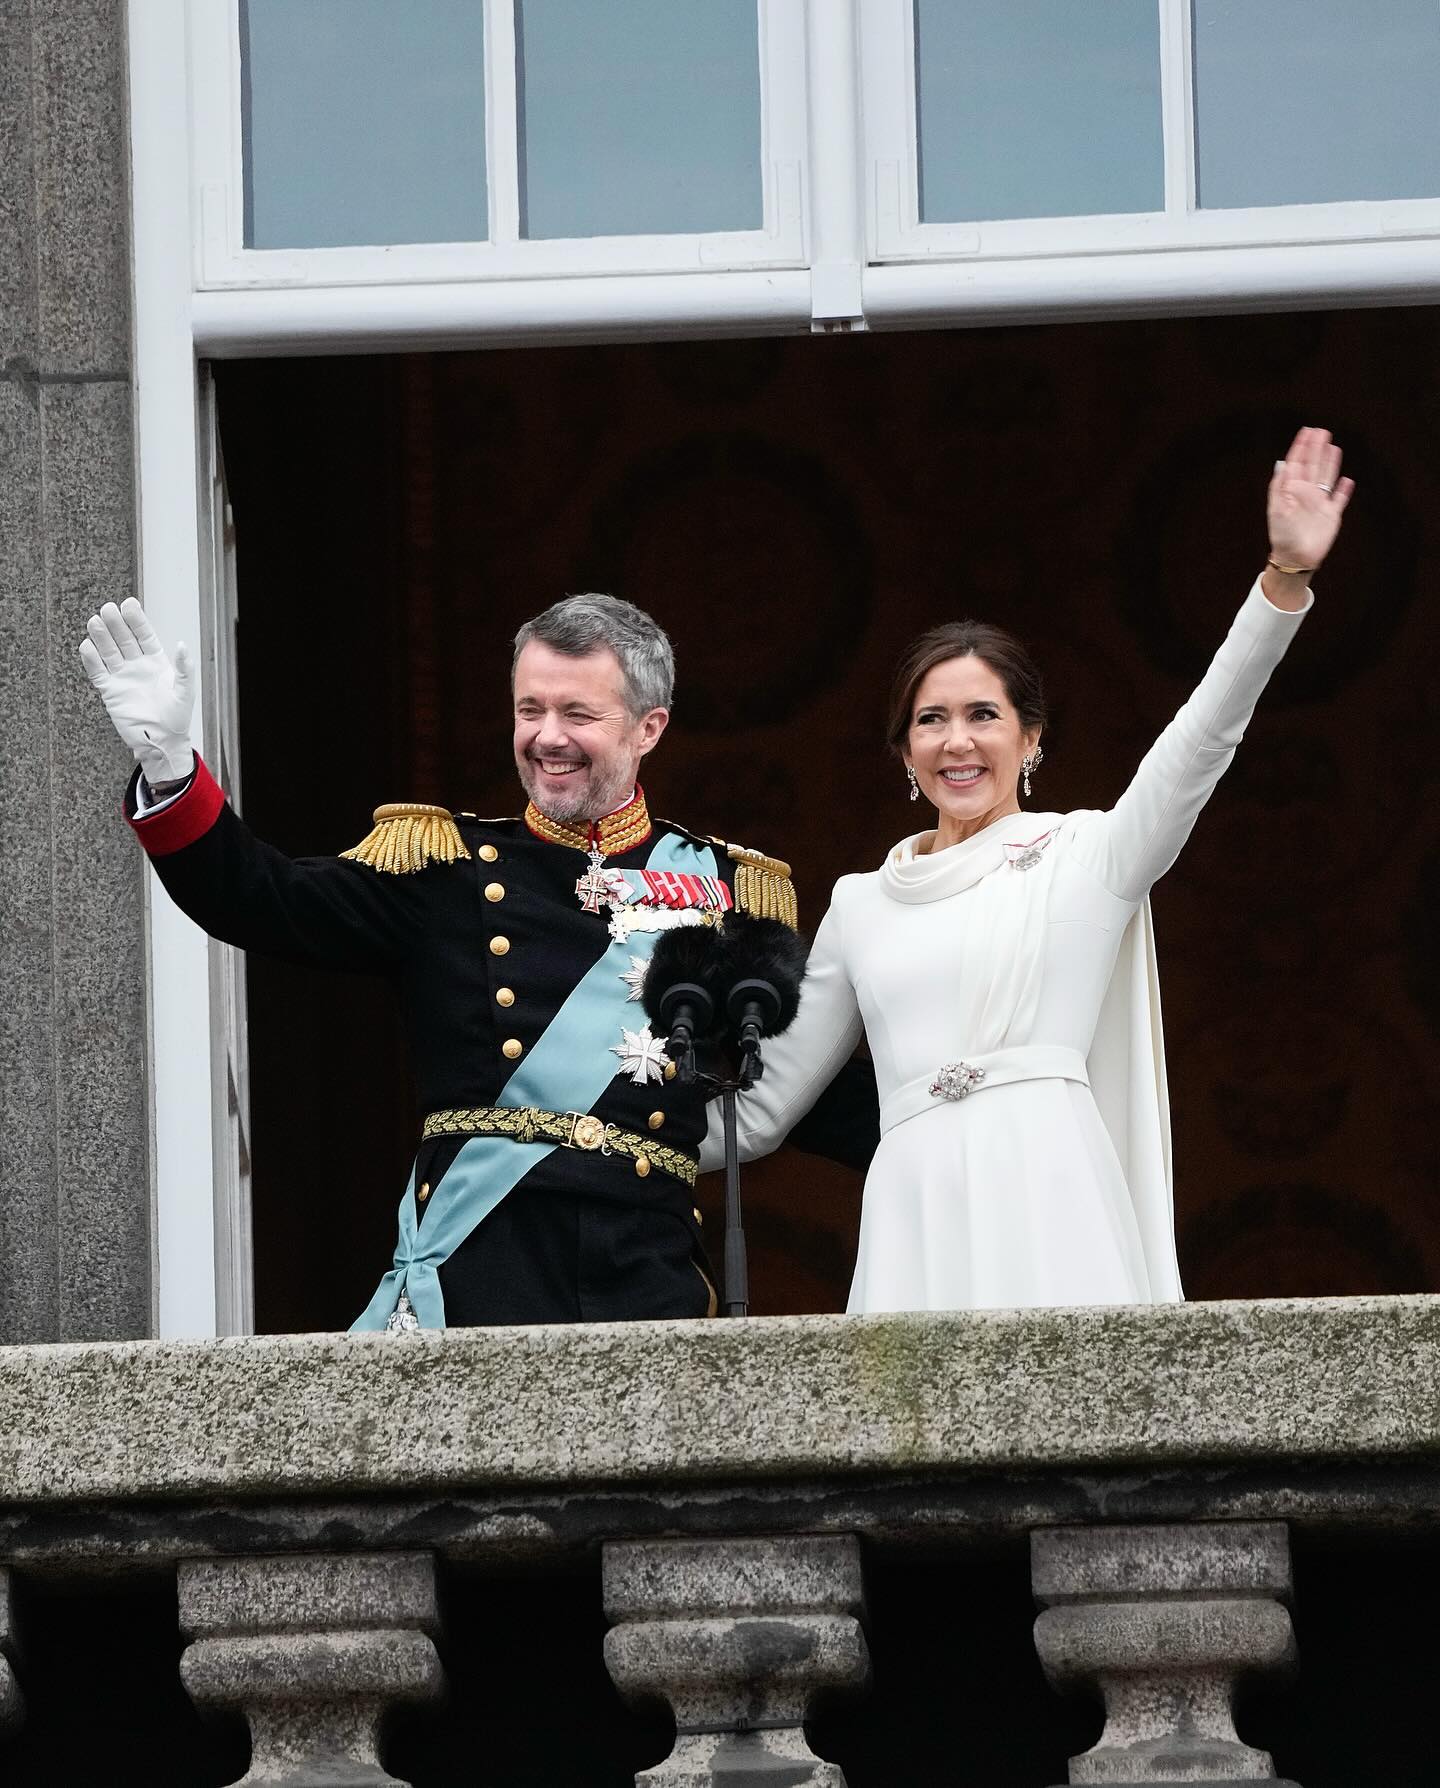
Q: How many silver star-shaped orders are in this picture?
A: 2